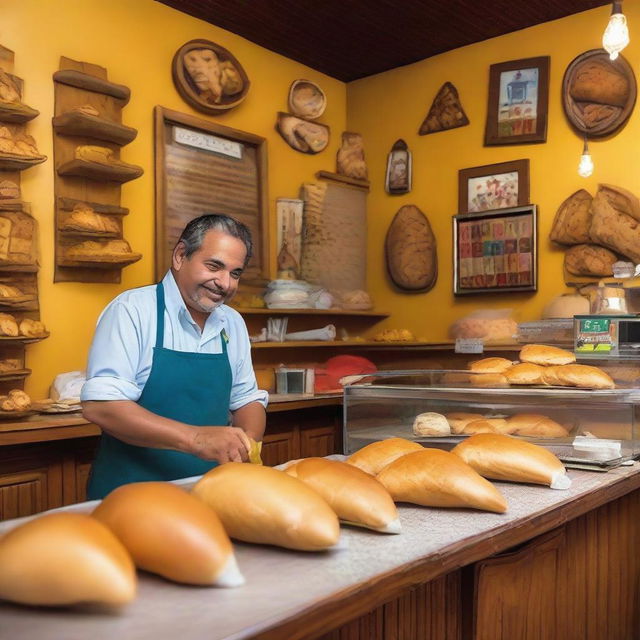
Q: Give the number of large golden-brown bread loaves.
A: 7